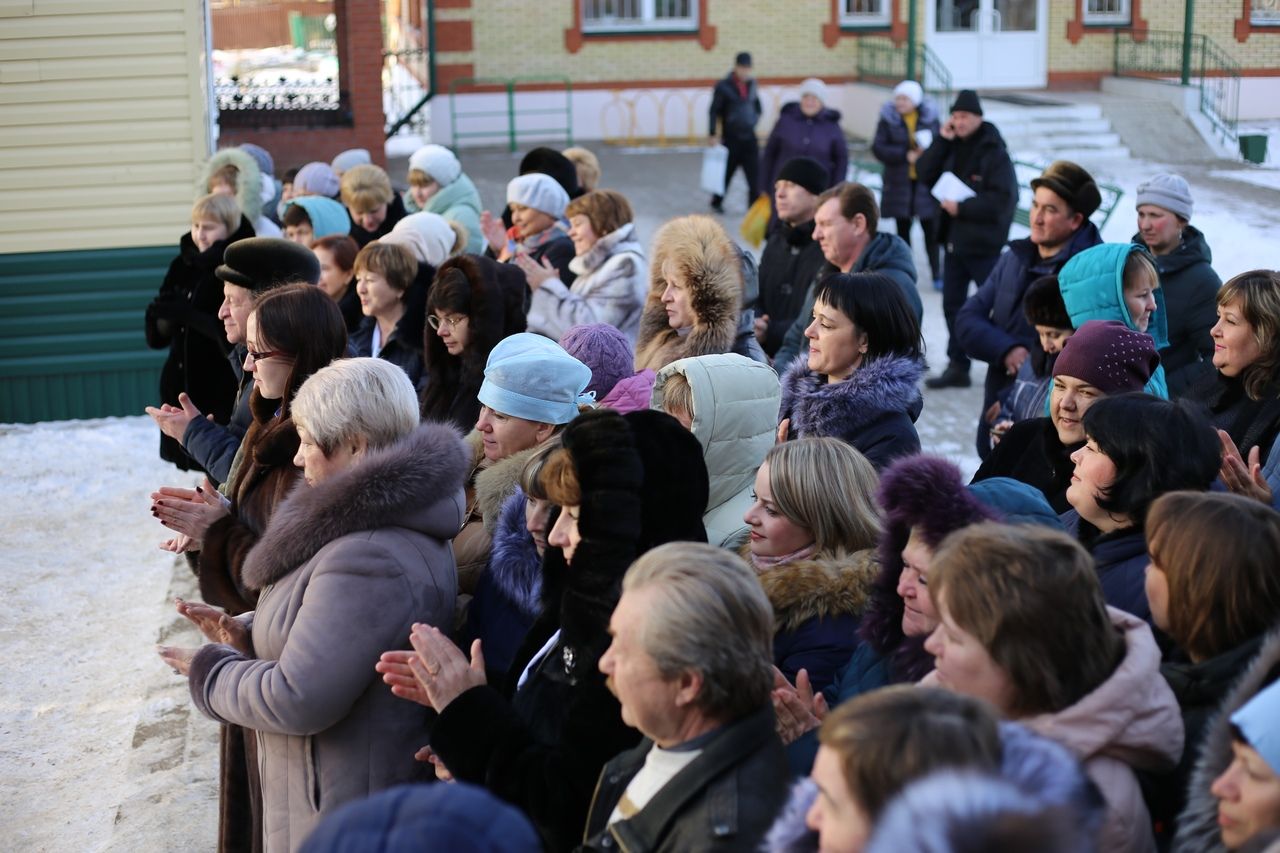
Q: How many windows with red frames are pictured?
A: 4